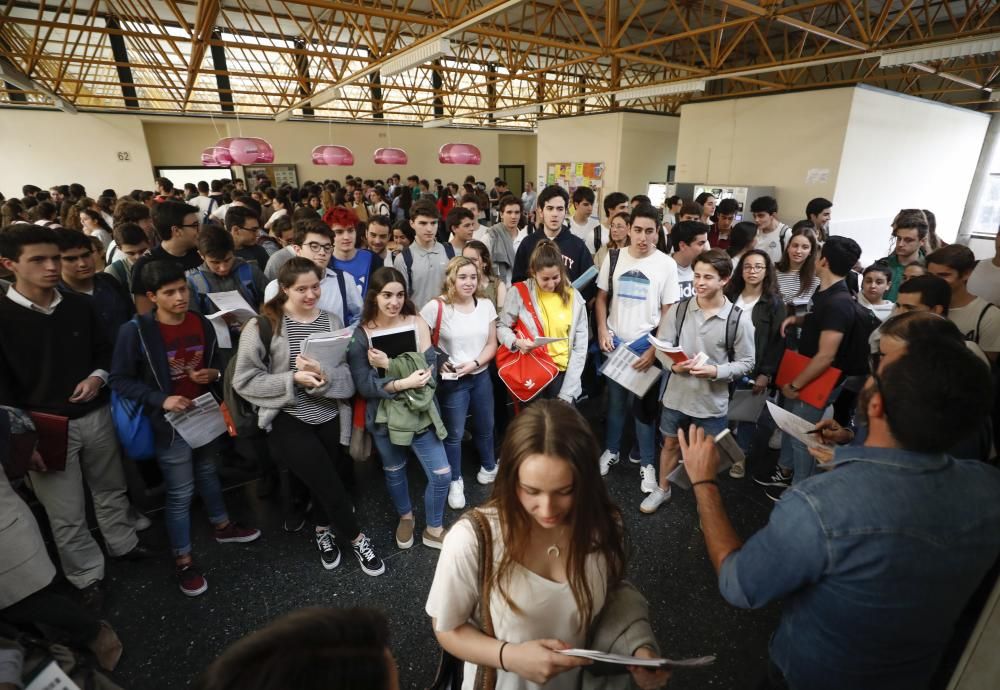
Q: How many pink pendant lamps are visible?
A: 5